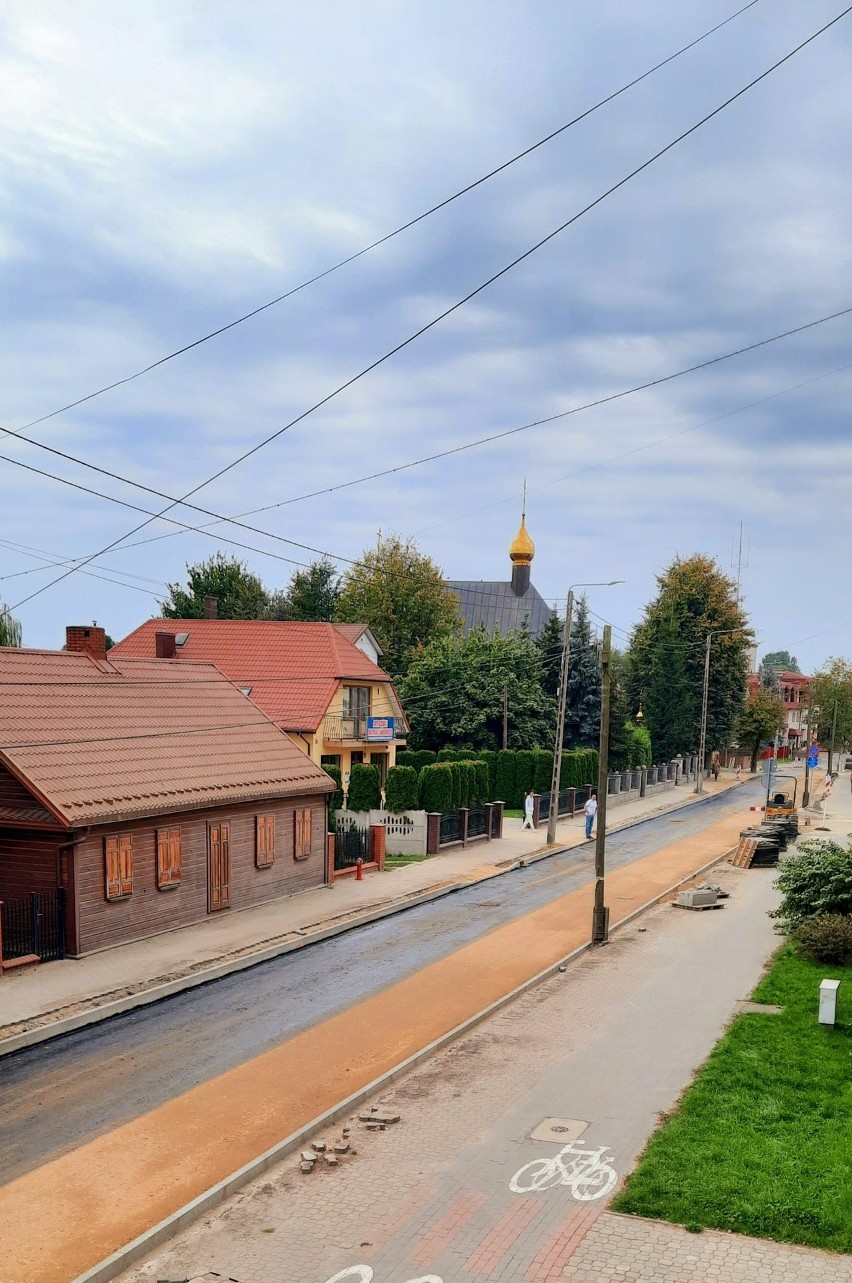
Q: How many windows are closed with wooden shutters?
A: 4